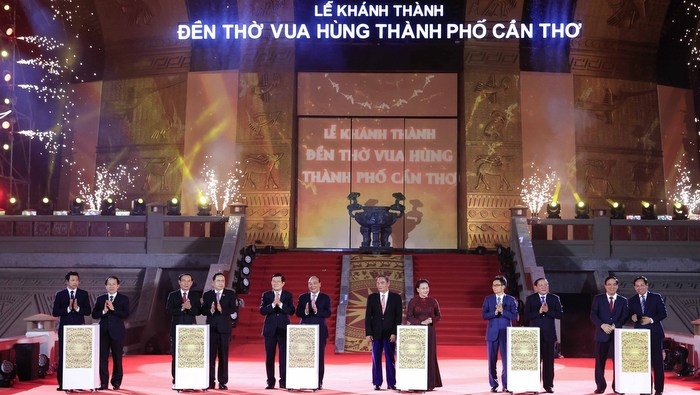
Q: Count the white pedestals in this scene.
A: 6